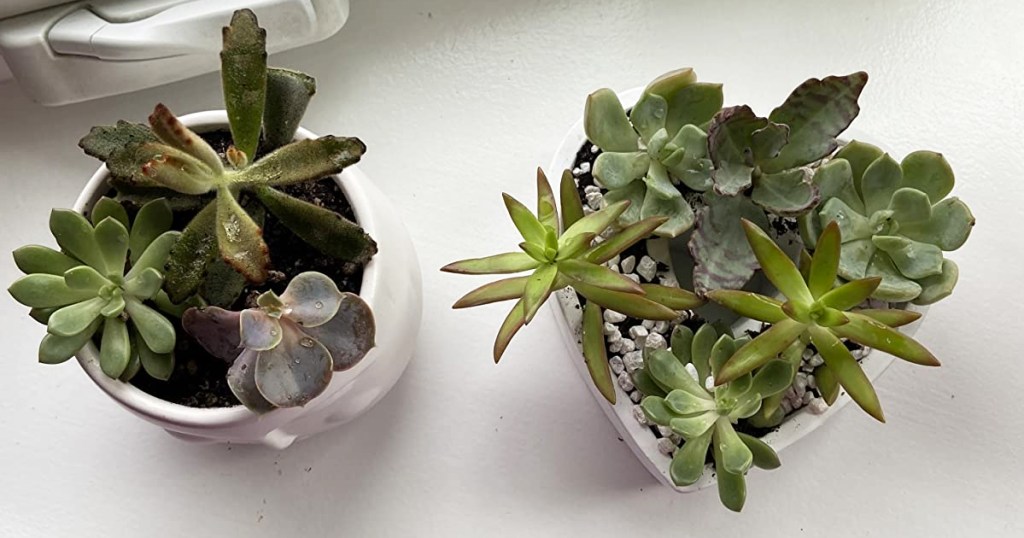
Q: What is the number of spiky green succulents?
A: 2